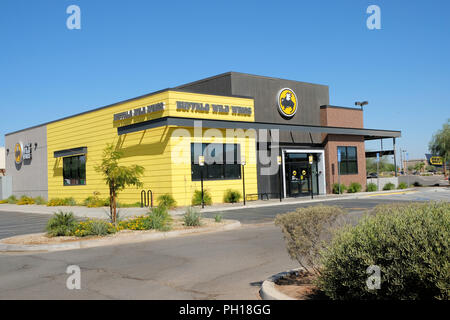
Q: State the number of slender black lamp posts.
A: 4